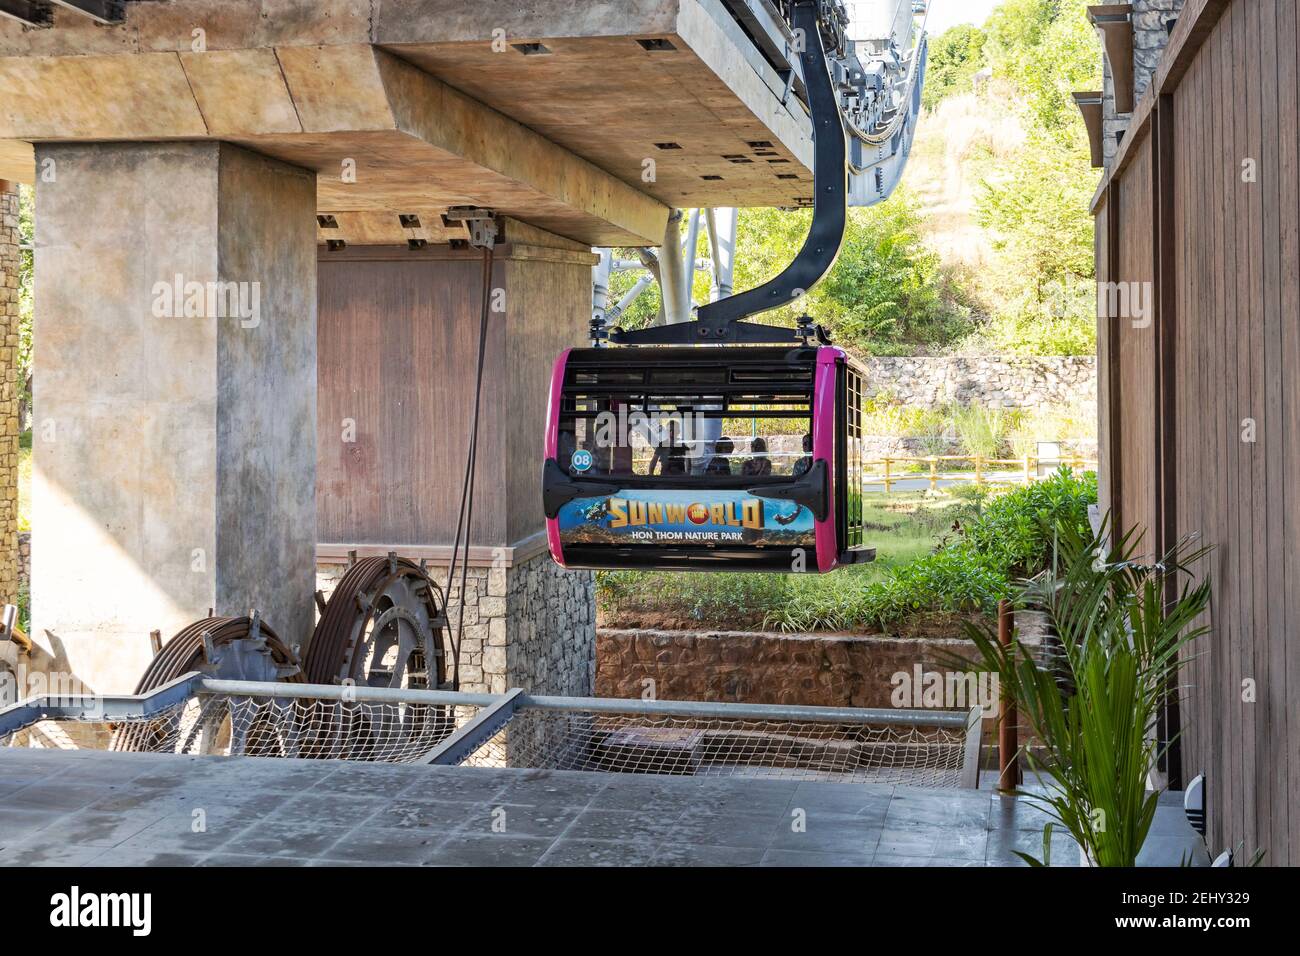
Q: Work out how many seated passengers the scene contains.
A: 3